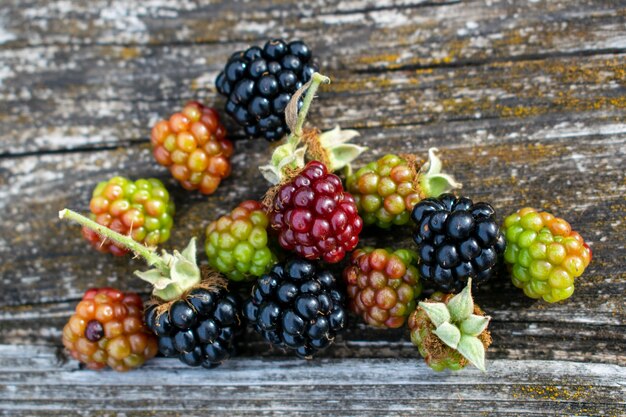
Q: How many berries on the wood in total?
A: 13